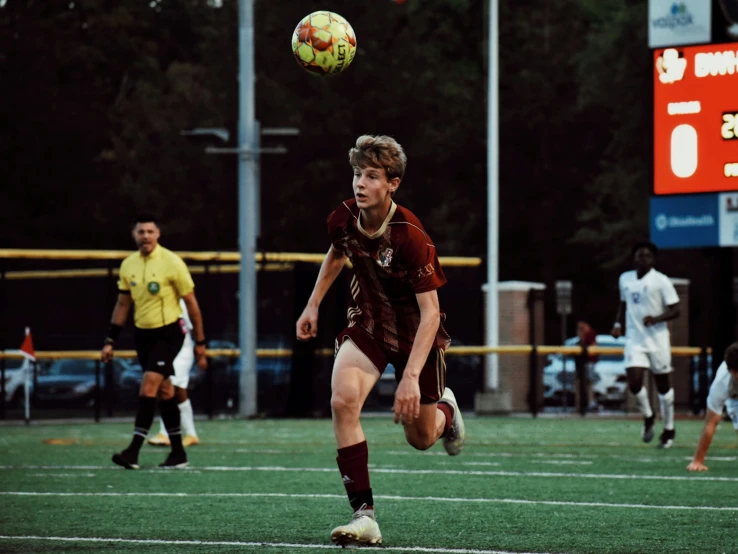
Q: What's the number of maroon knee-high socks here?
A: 2